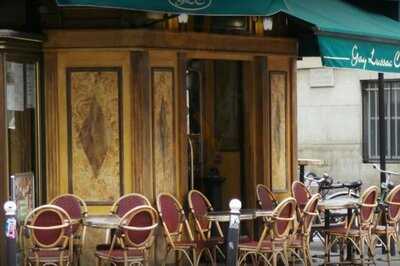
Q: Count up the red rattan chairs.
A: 12